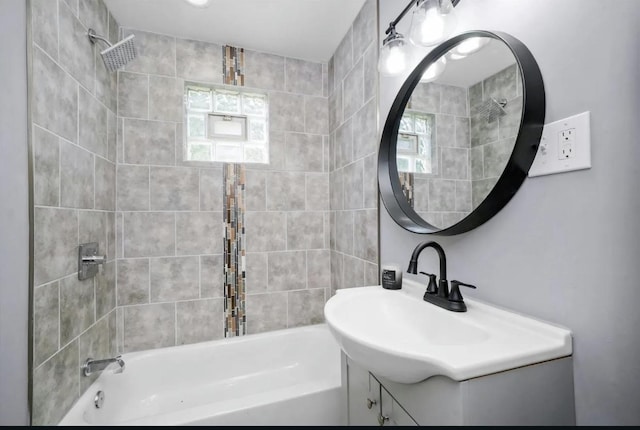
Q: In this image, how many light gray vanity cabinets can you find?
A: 1